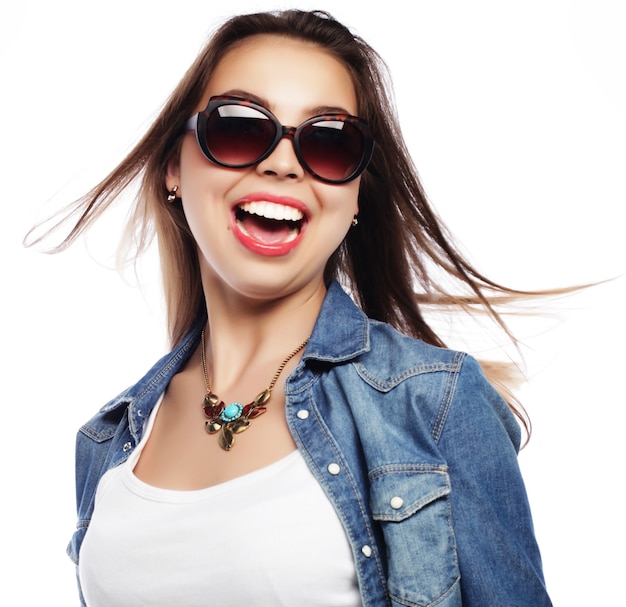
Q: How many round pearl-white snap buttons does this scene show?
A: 4